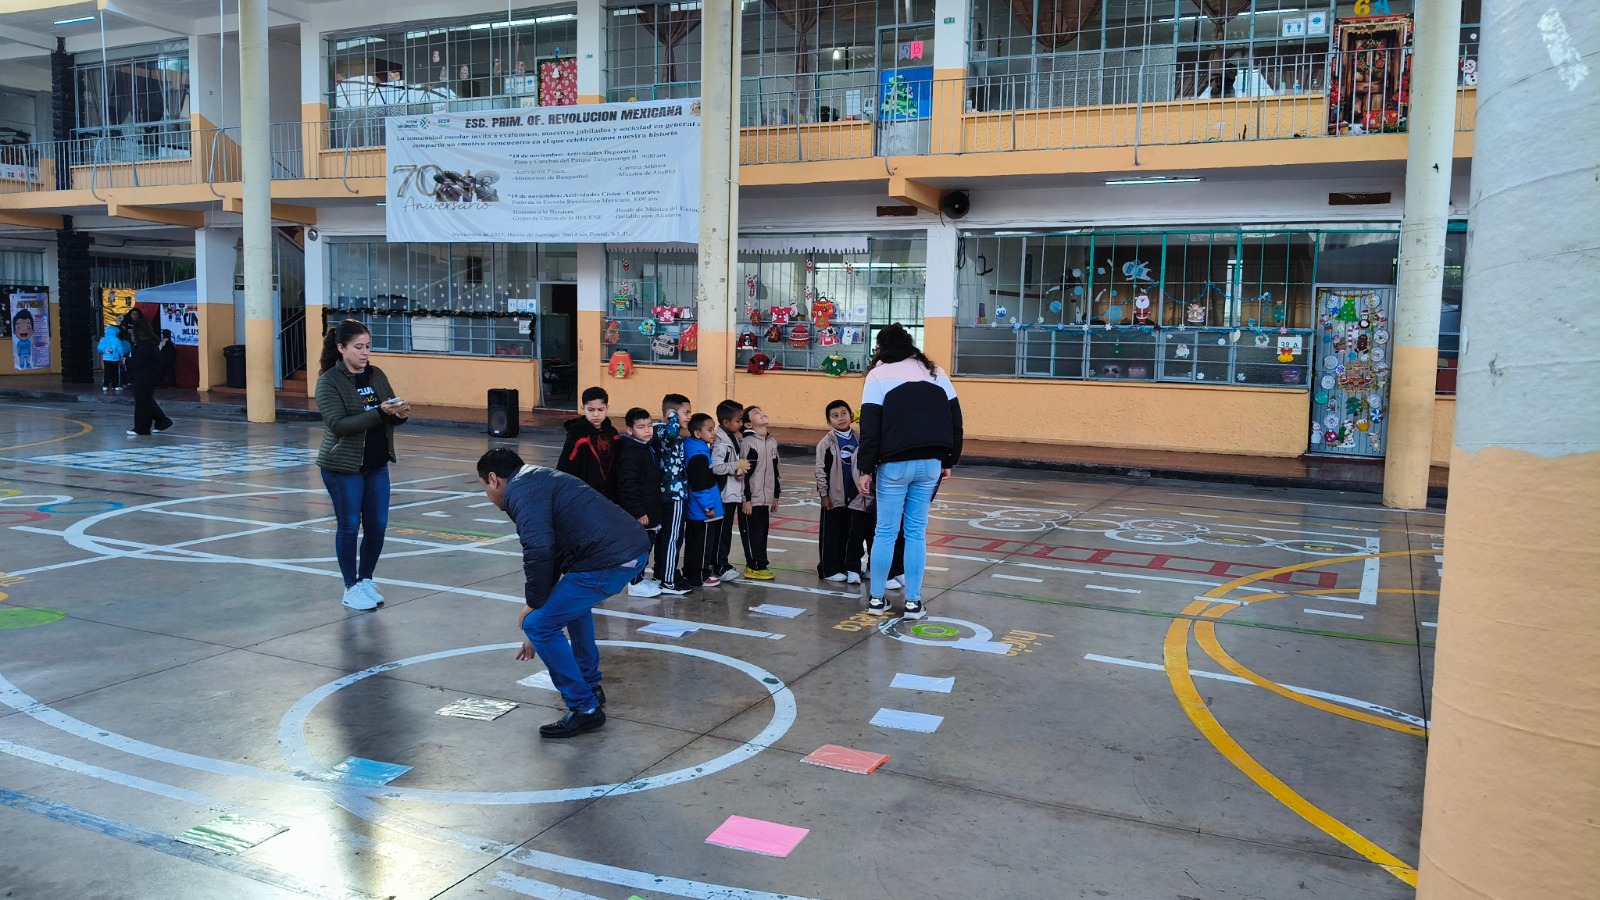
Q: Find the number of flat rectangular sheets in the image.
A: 11